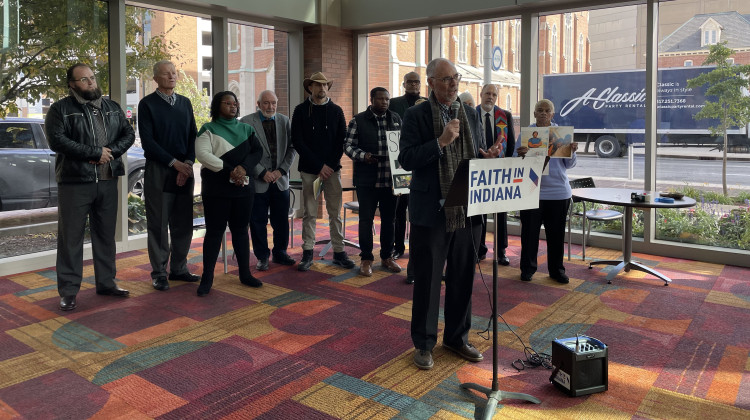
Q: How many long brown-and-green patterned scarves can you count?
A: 1